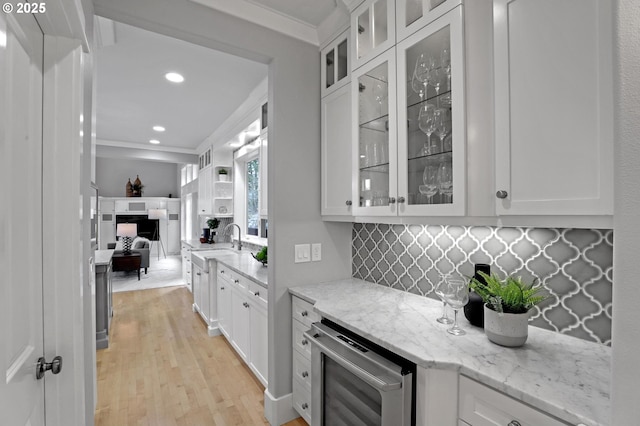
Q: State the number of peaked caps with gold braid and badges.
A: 0